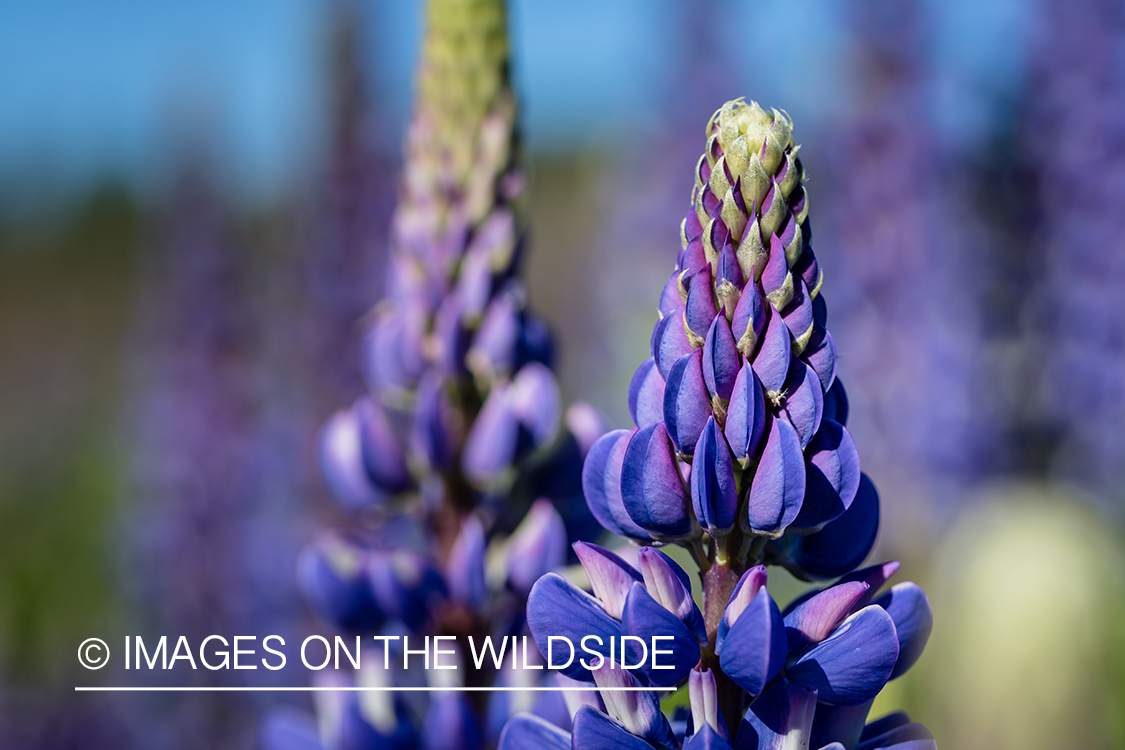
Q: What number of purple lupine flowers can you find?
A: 2